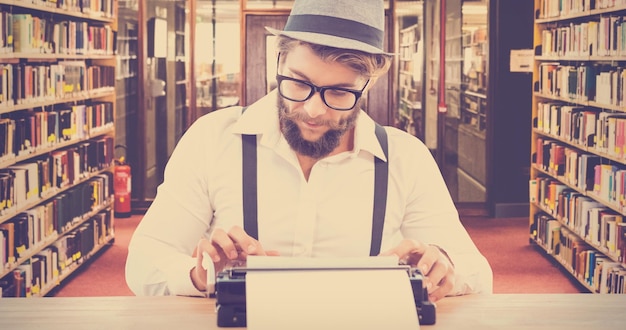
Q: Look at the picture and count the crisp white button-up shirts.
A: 1